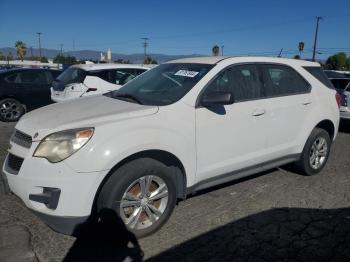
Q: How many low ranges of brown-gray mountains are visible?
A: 1